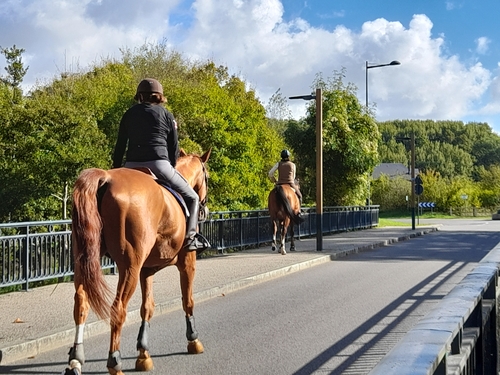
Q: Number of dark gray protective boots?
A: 4